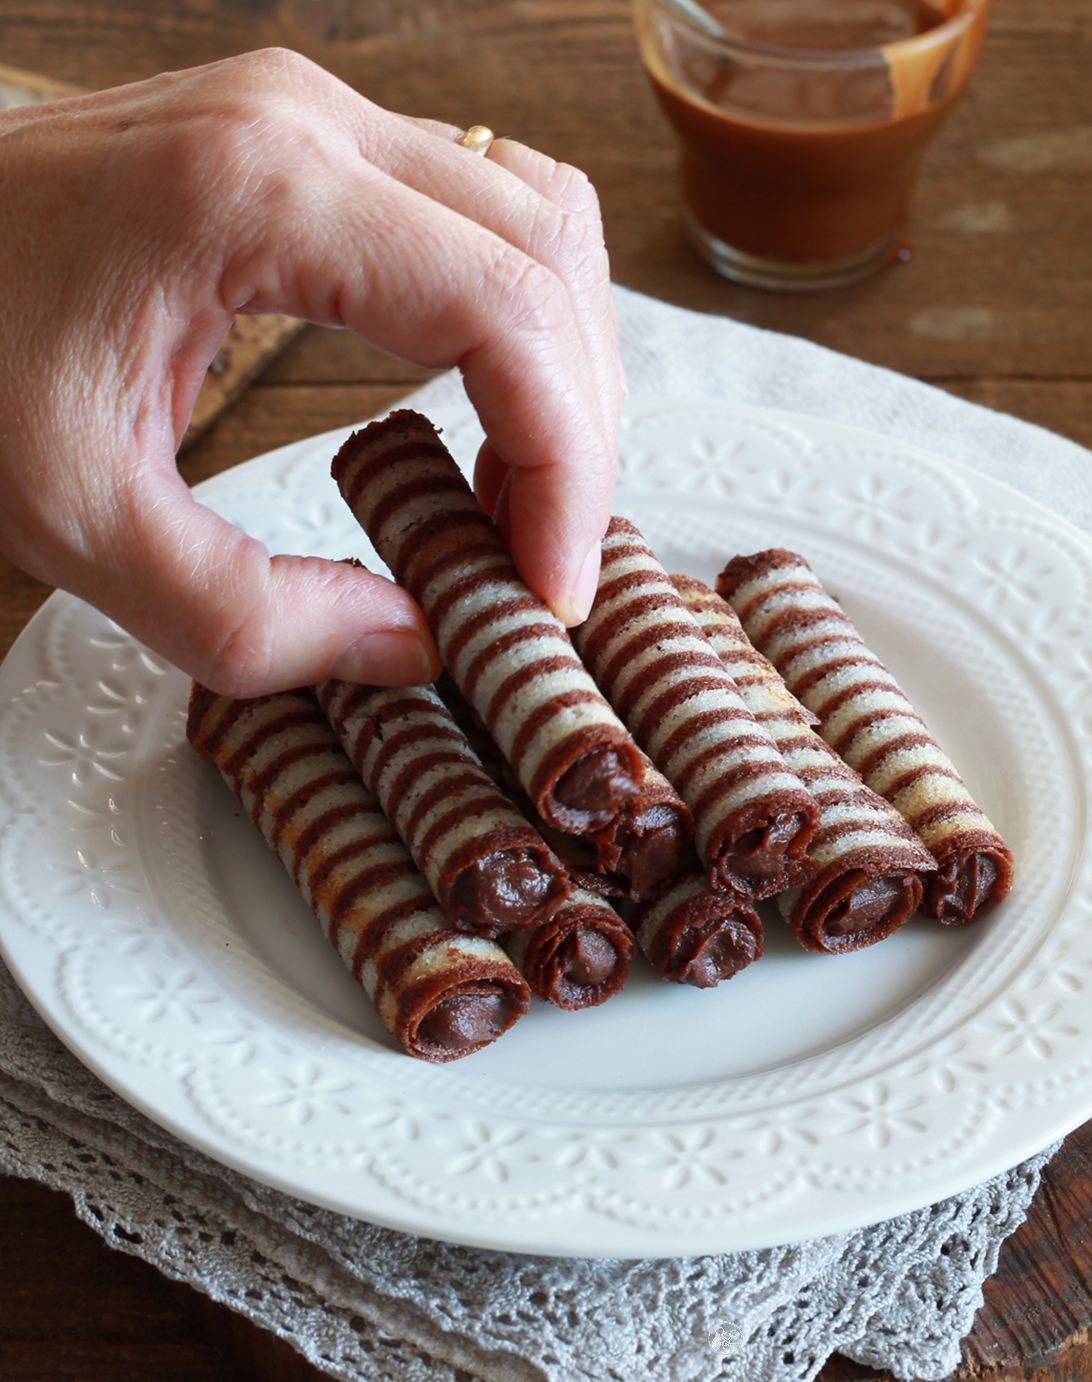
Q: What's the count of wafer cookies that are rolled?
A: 9